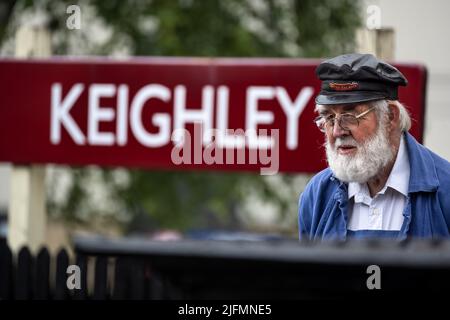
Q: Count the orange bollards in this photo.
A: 0